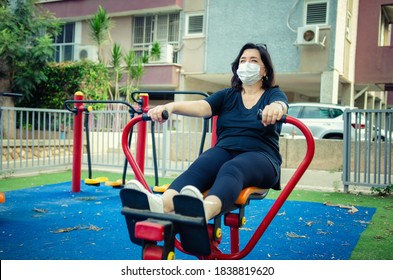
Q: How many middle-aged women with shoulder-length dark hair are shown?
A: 1